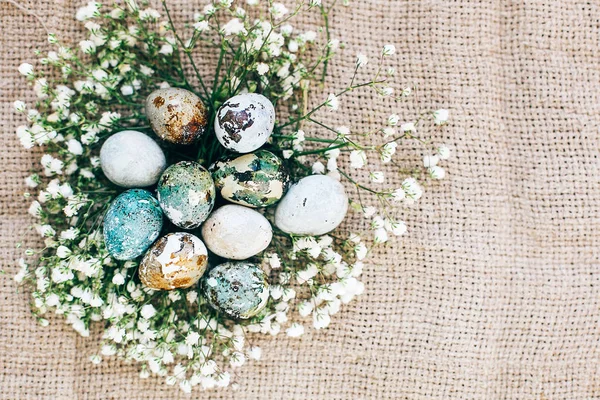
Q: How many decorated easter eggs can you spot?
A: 10